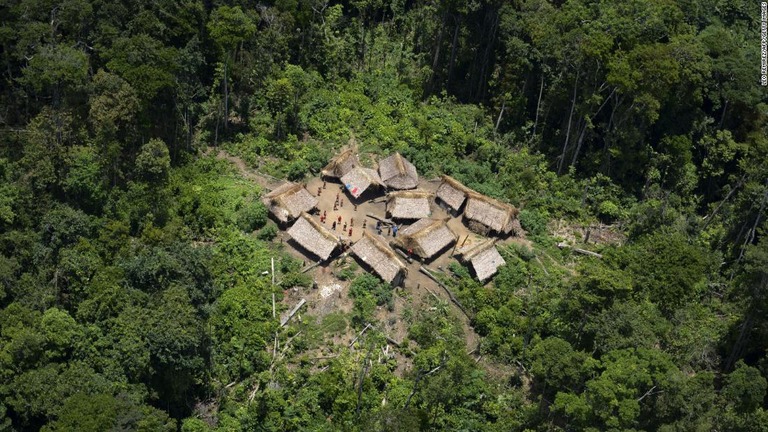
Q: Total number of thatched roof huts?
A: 11